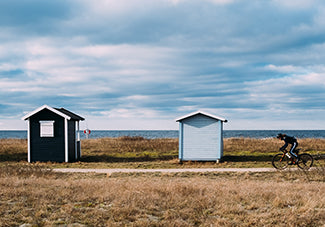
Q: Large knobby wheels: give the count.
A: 2